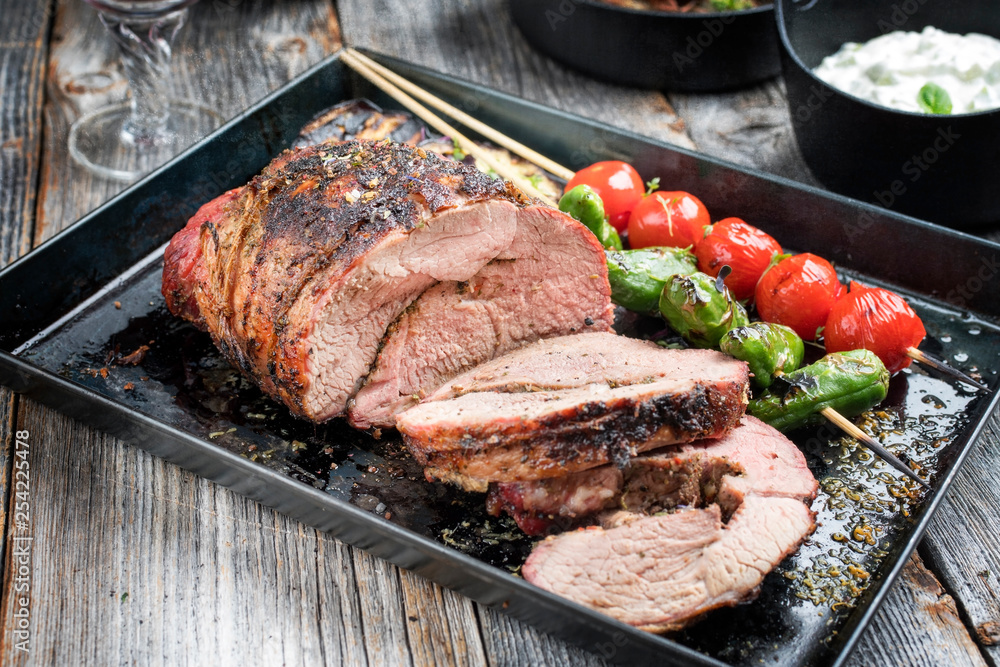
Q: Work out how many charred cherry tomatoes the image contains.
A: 5